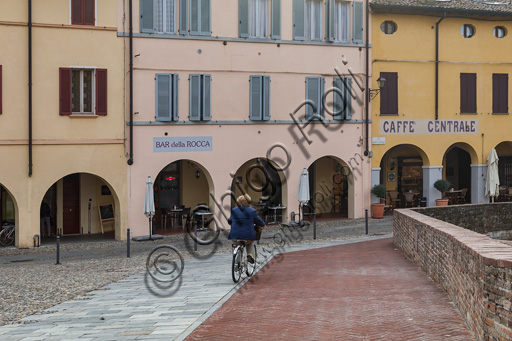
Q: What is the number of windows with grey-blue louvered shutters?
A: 10